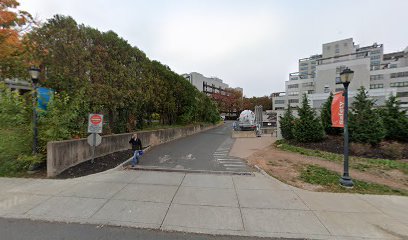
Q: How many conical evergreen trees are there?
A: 5